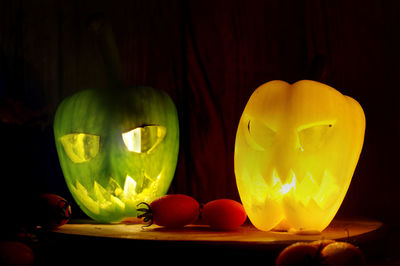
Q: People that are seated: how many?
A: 0